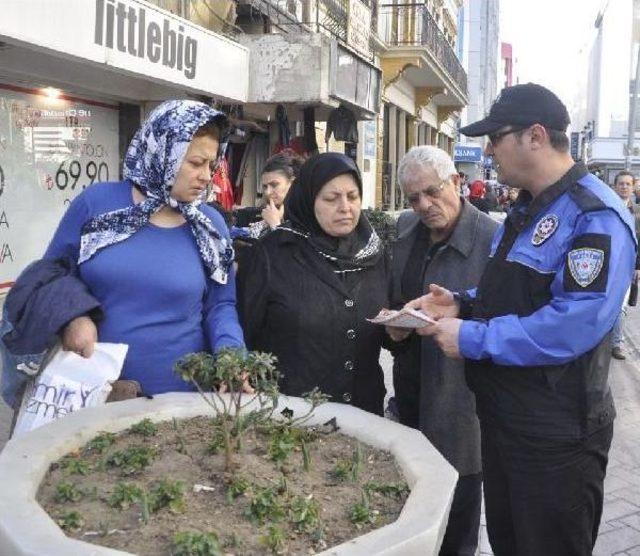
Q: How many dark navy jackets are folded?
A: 1